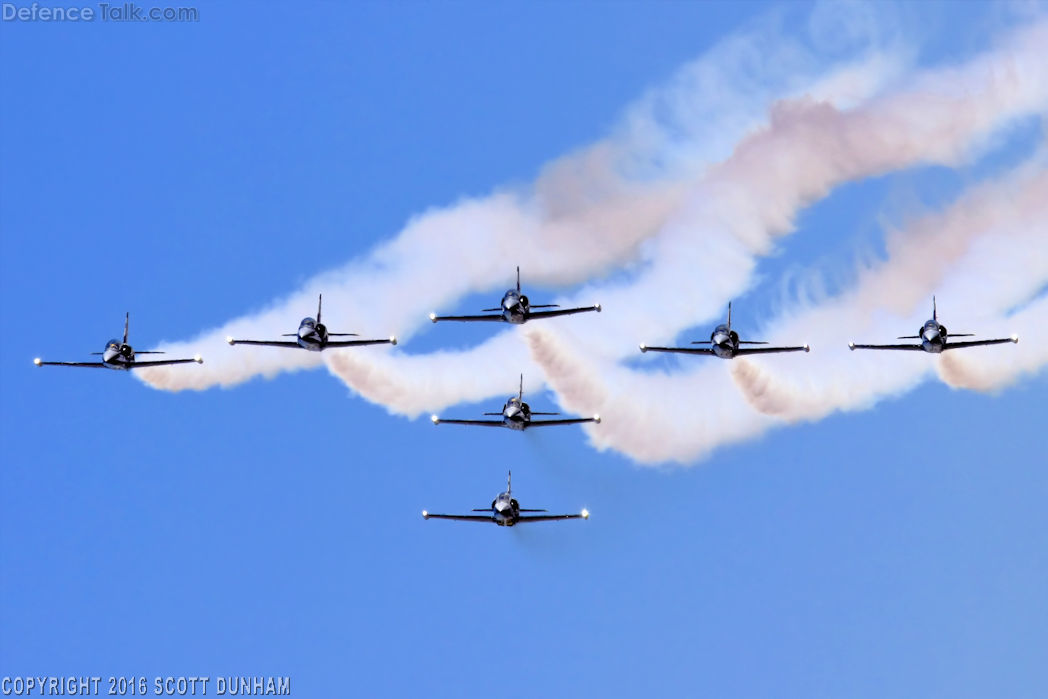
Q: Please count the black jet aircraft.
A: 7